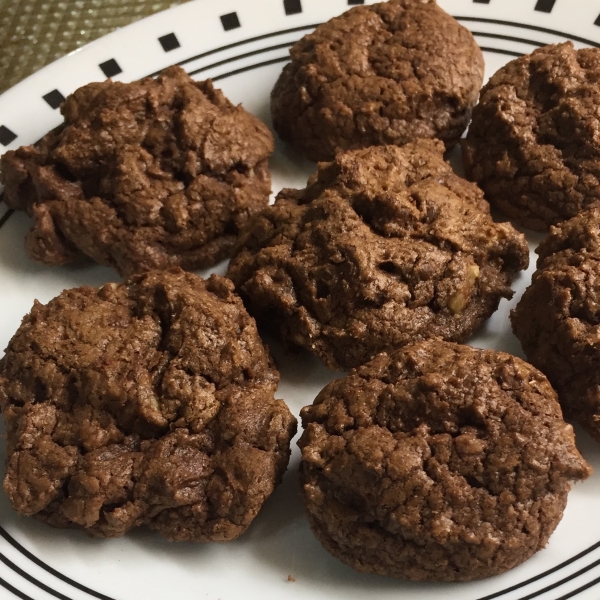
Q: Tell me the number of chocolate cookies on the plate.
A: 7